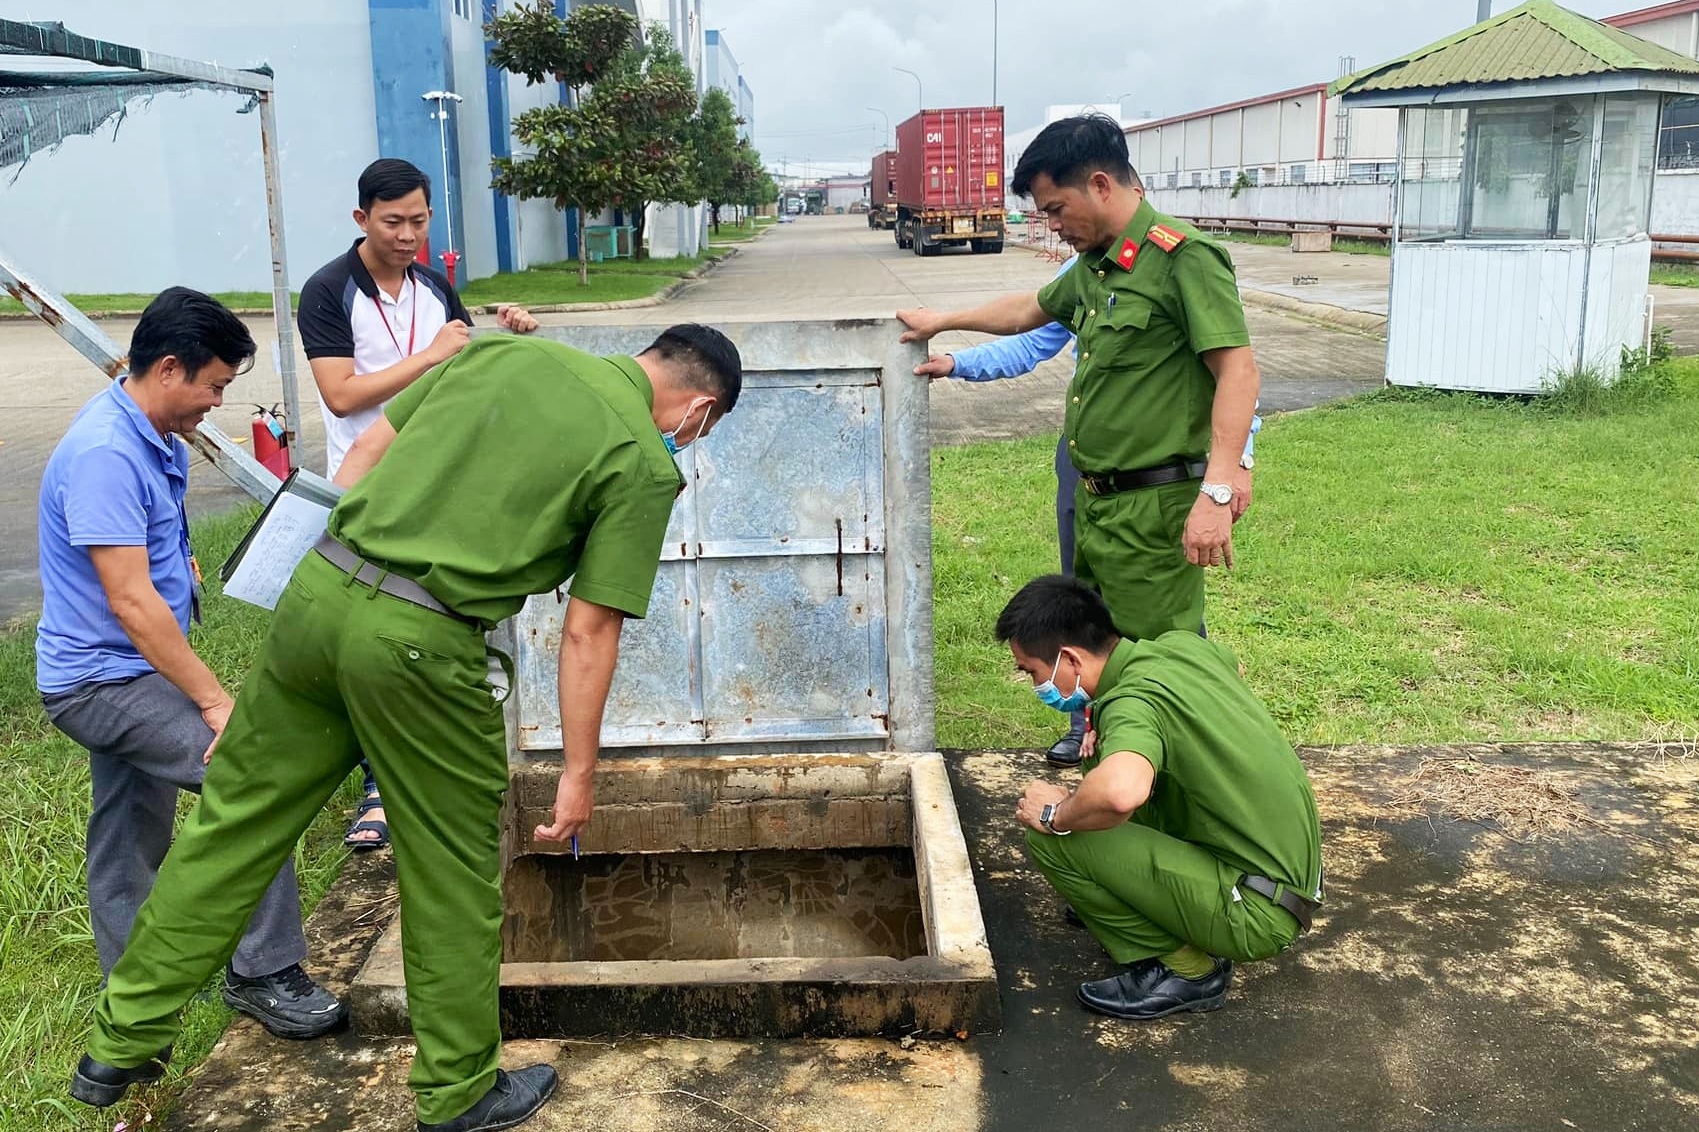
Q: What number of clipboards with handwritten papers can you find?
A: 1